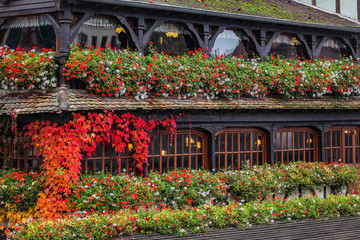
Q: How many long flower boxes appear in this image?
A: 3